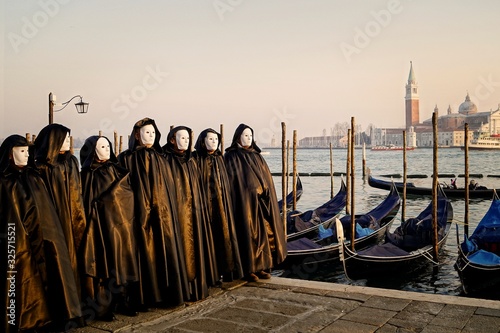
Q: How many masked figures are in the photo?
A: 7